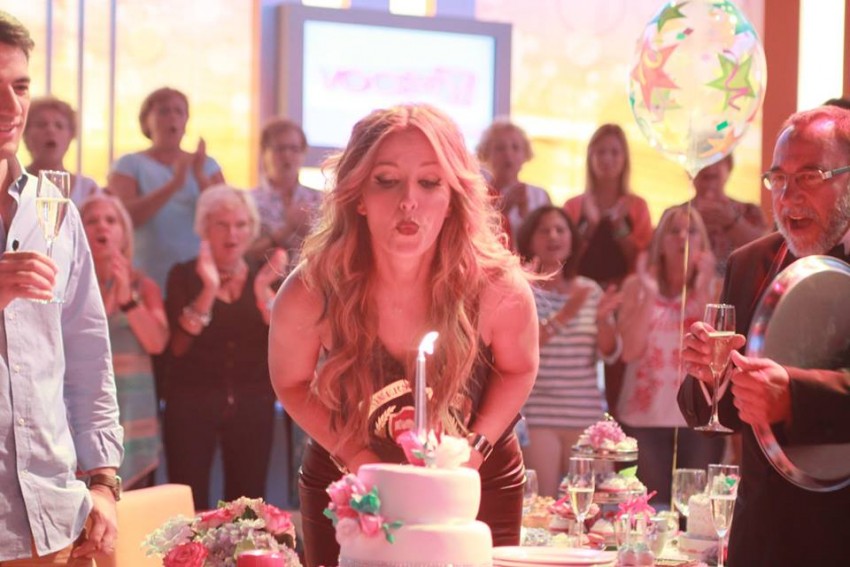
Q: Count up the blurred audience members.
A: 10